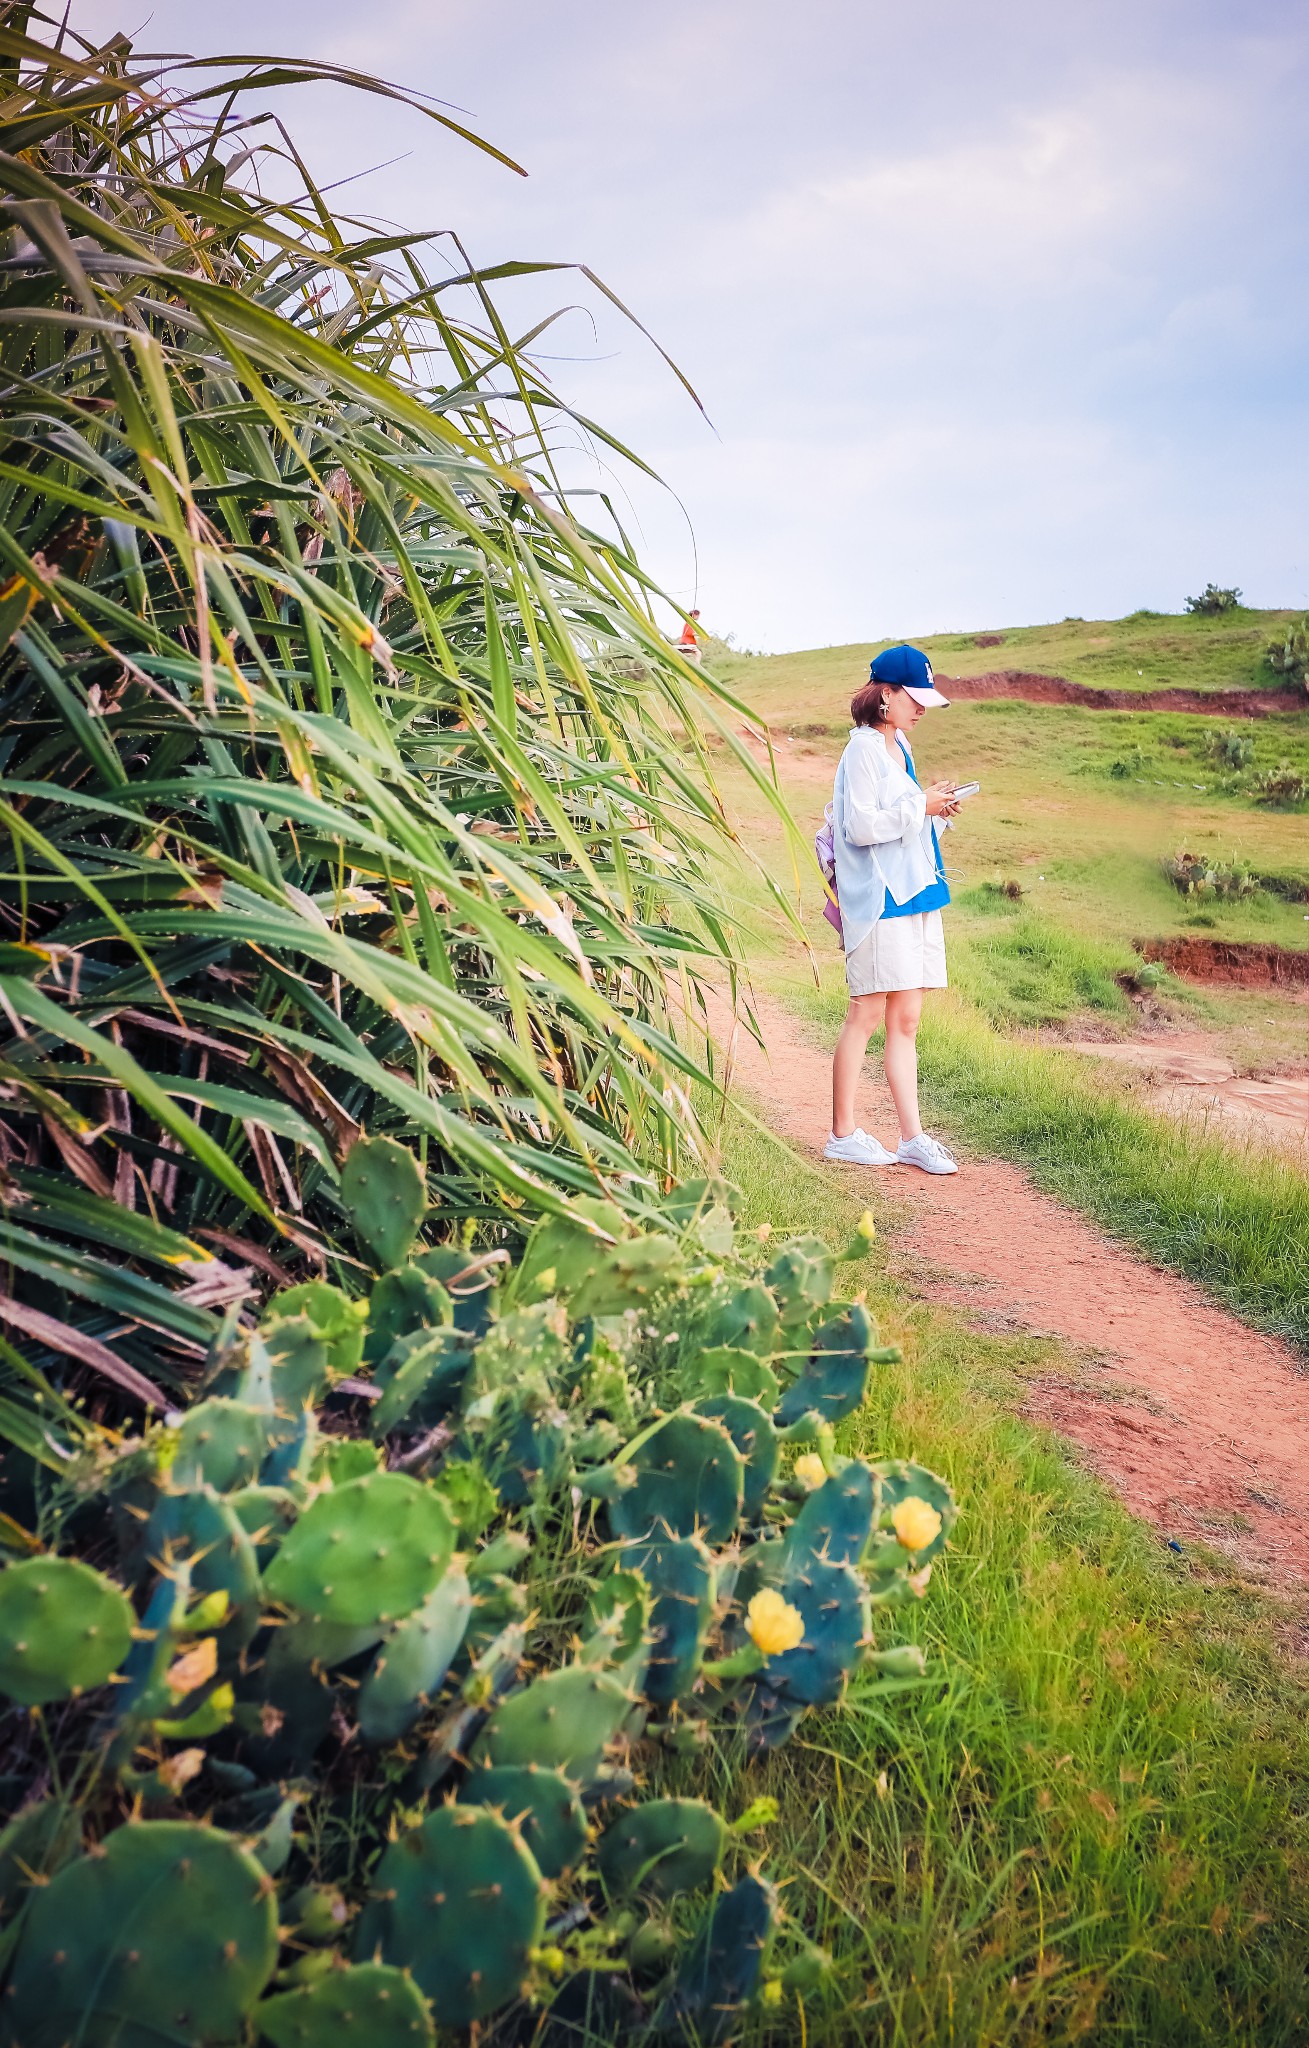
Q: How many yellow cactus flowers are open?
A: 3